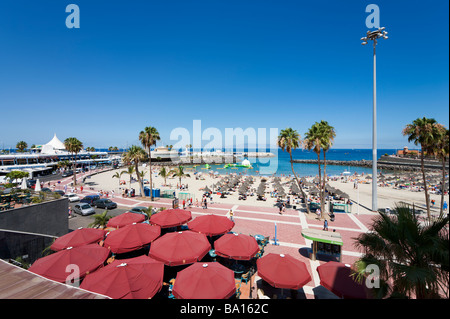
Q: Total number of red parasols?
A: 12